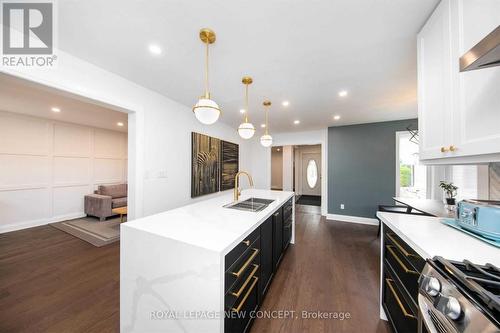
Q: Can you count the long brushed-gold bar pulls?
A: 6